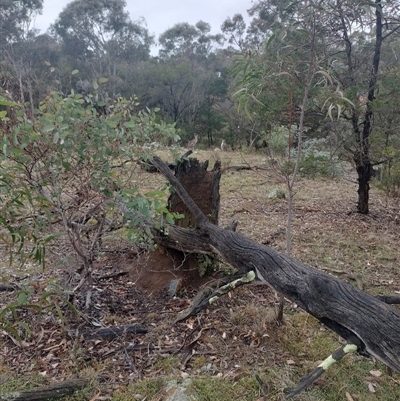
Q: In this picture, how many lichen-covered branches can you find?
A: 2